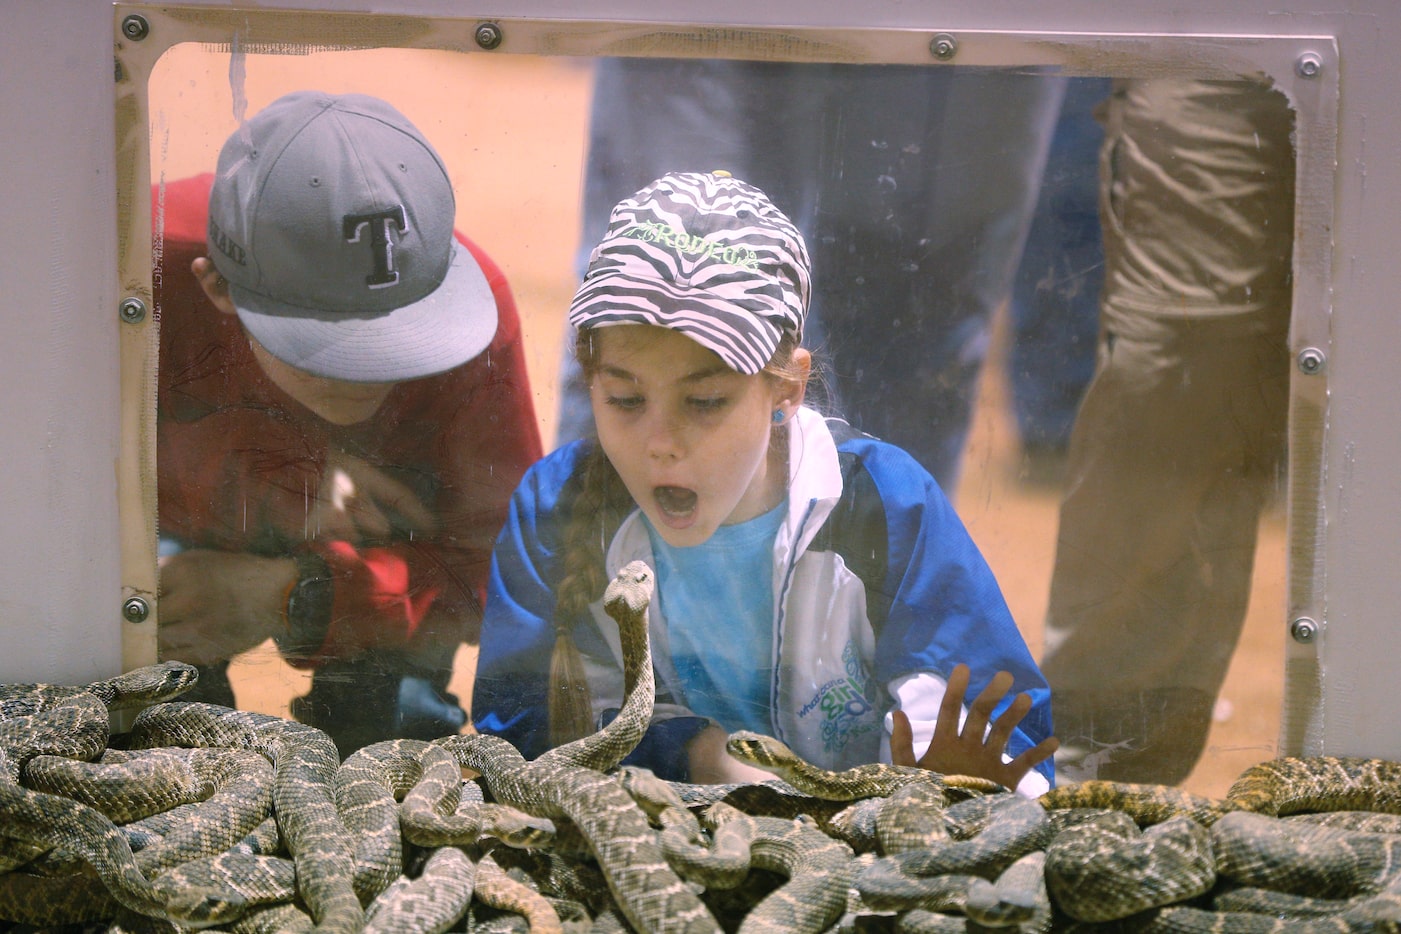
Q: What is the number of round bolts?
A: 8